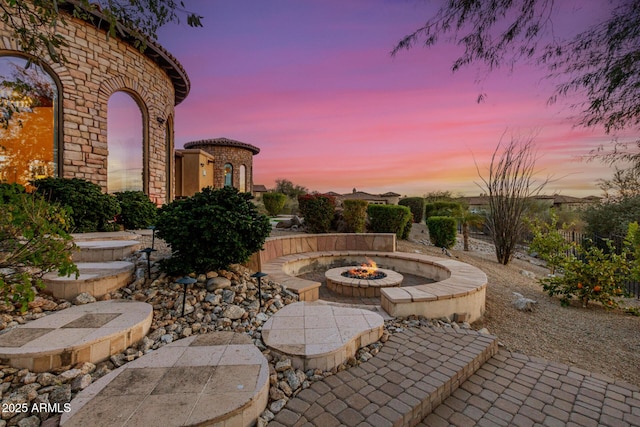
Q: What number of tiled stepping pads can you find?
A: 6